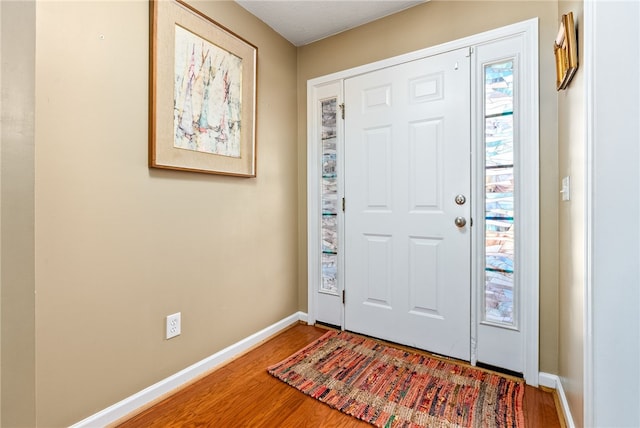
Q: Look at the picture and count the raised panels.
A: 6